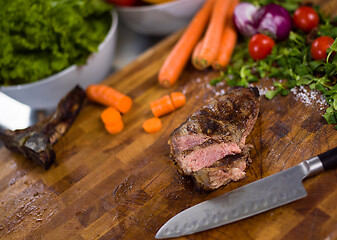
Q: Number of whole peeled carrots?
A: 4